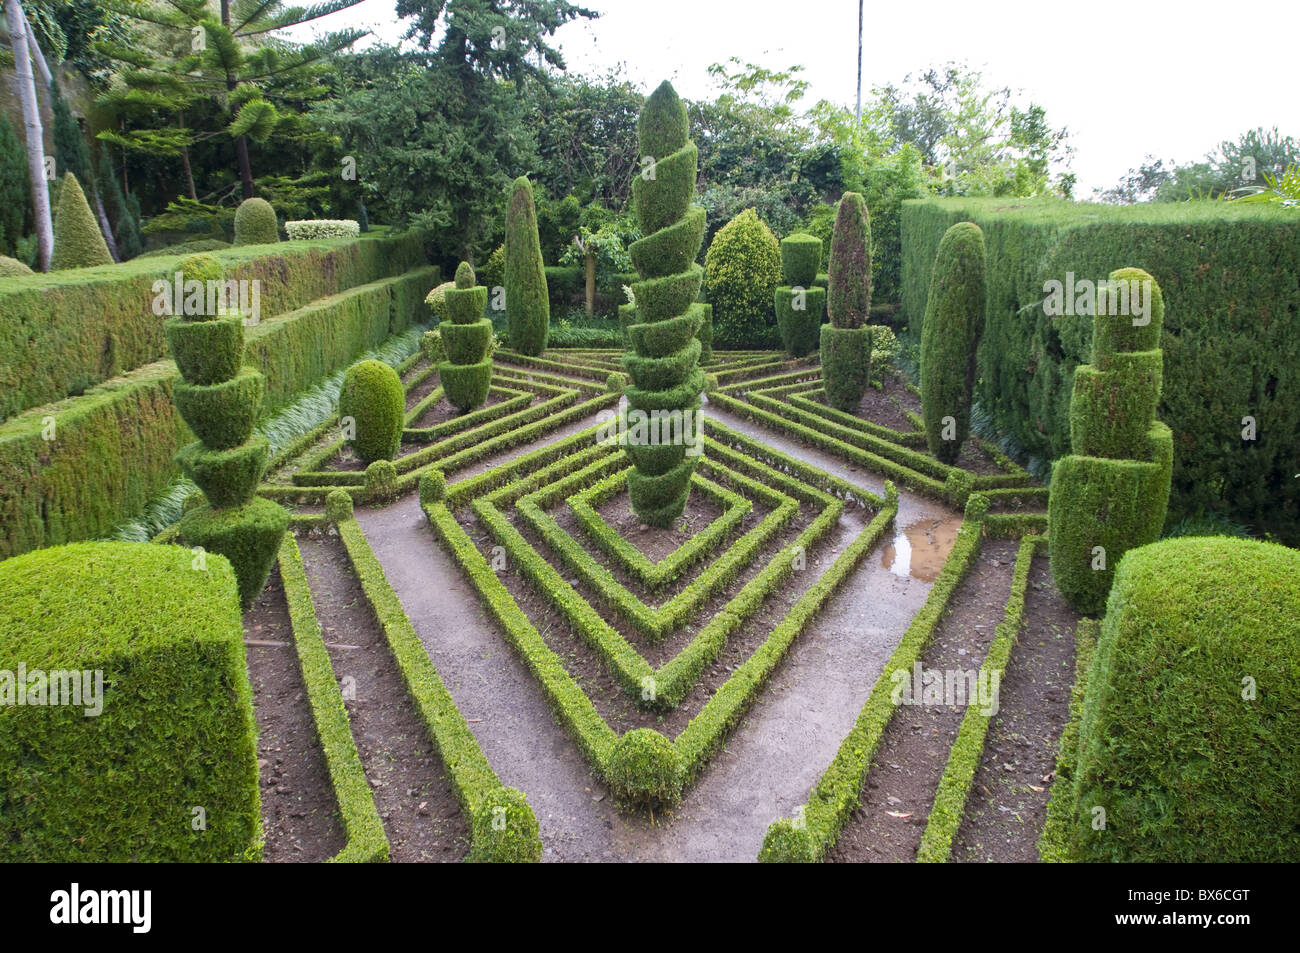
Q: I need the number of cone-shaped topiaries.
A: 1